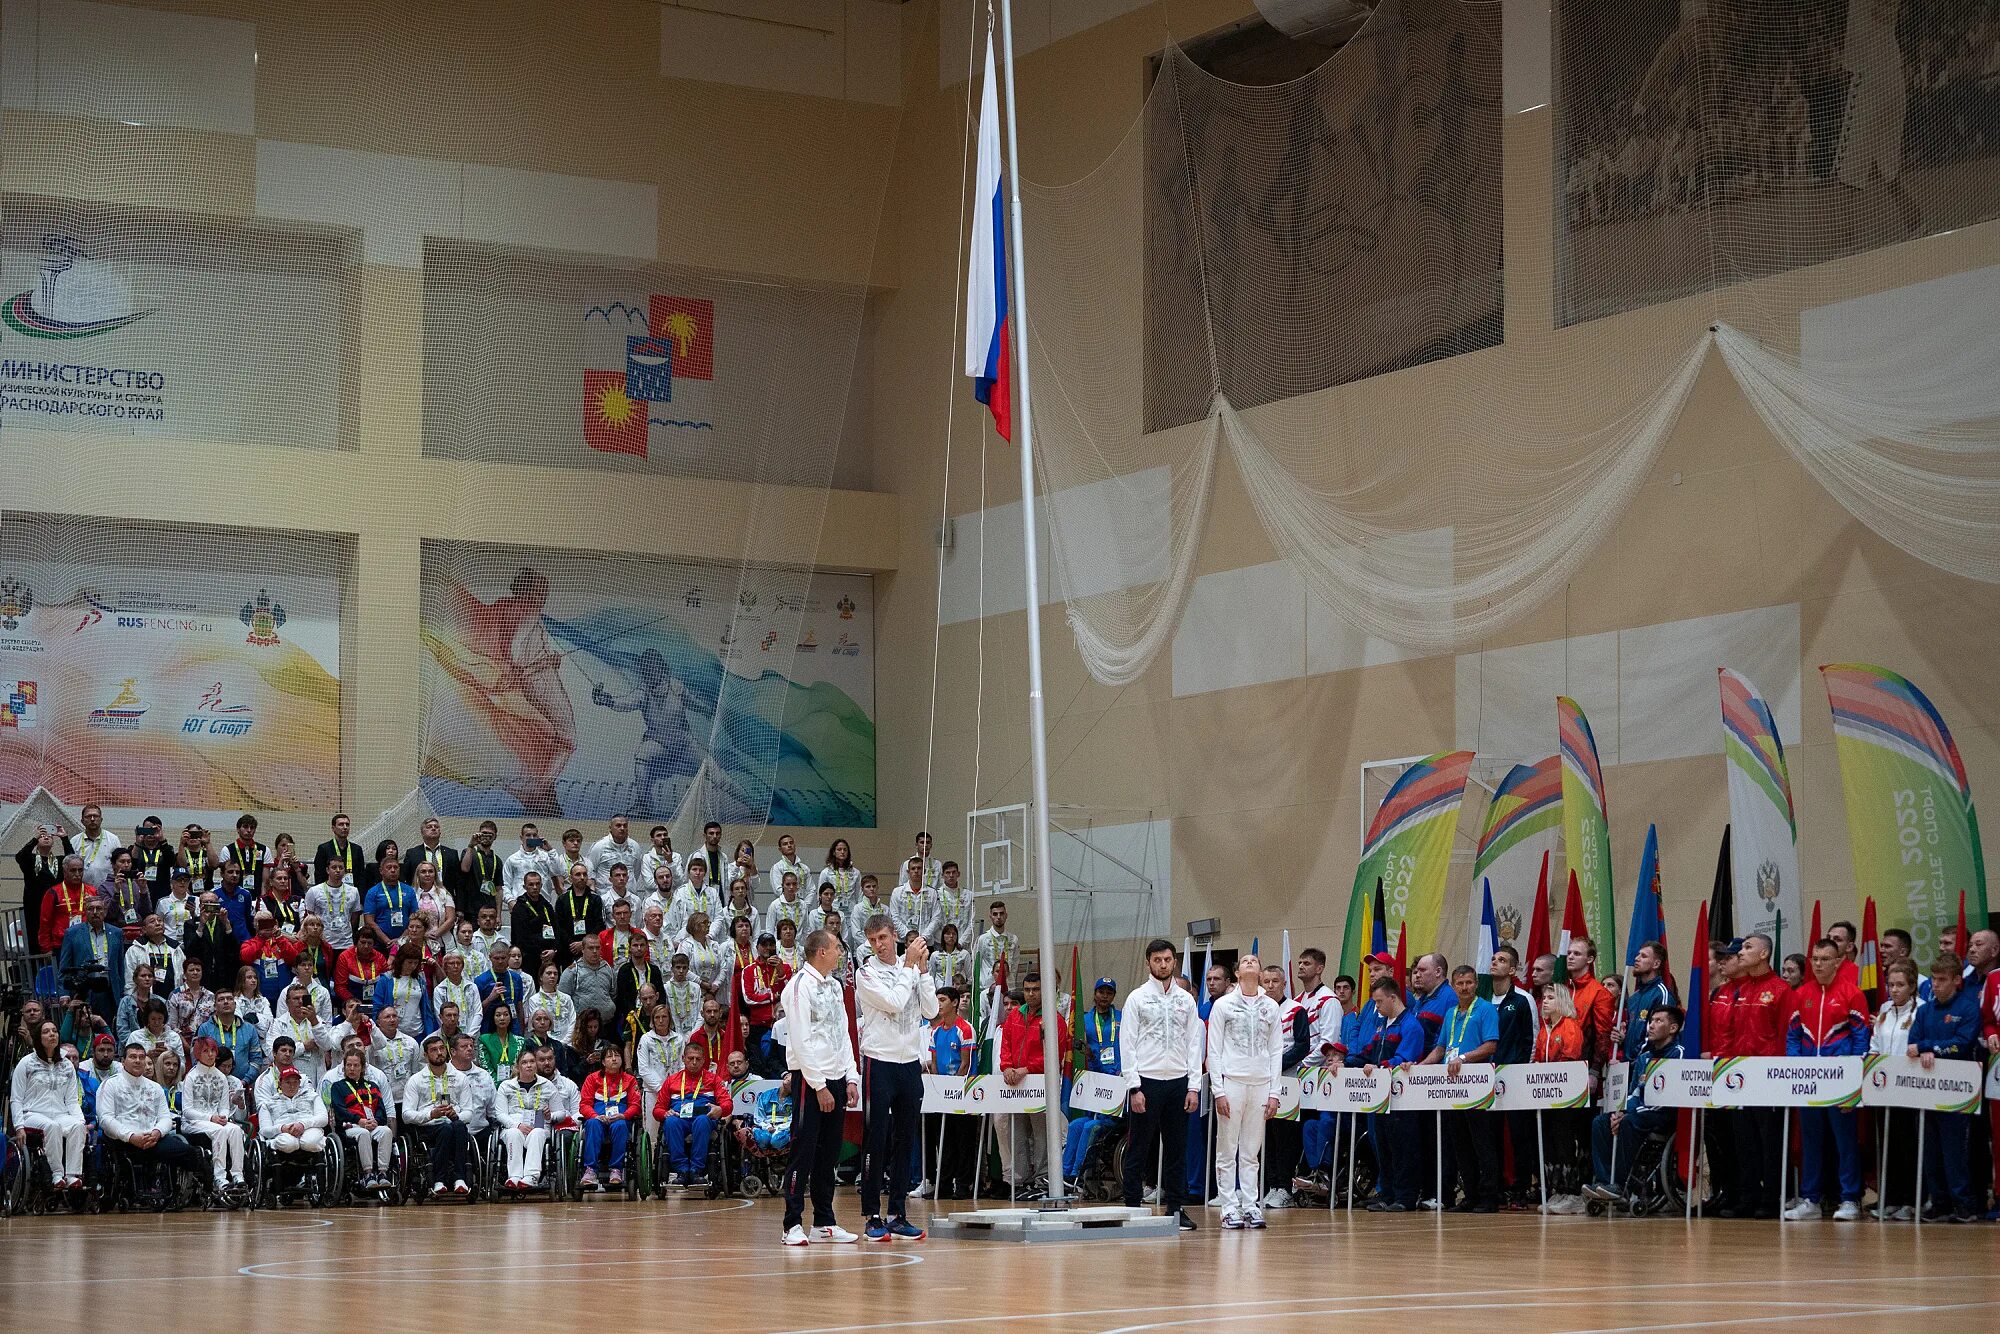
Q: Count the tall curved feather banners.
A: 5